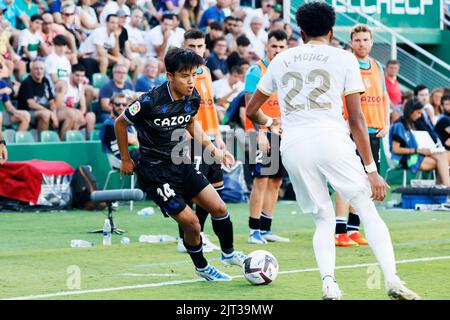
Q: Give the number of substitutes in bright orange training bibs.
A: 3